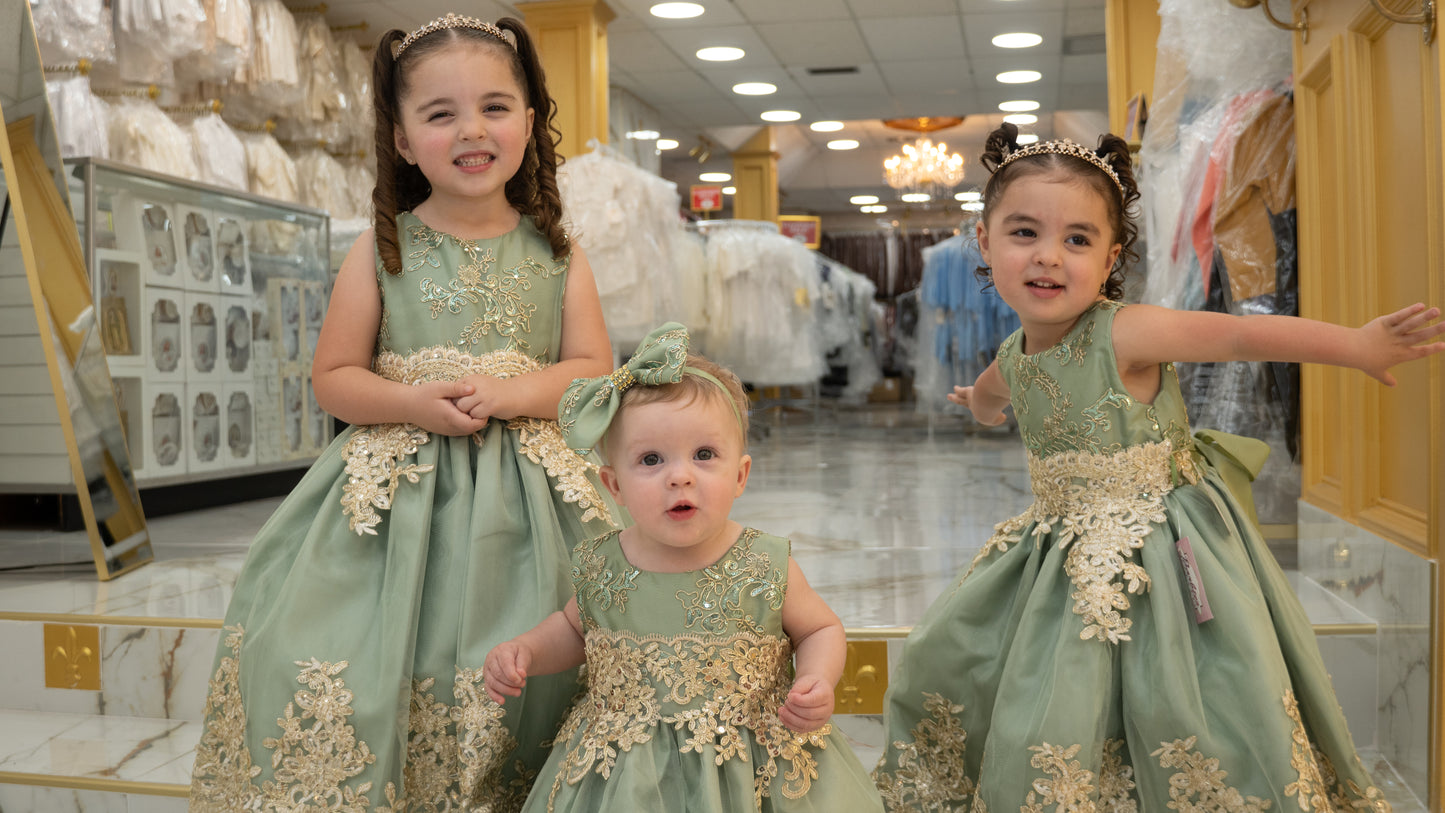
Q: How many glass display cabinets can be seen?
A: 1